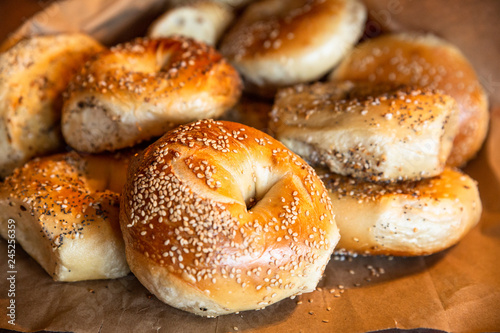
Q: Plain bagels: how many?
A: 0